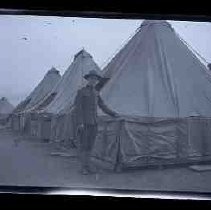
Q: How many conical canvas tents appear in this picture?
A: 4